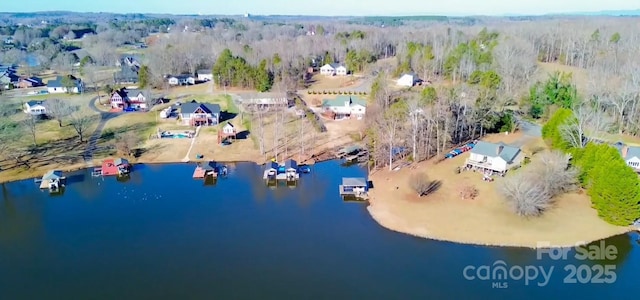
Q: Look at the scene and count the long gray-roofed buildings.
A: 1